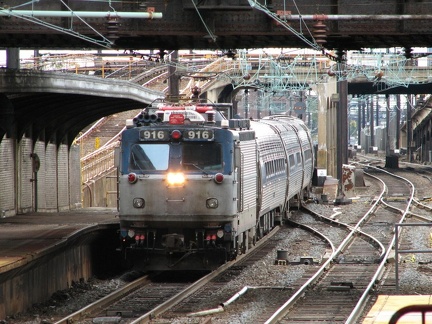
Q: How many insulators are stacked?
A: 4